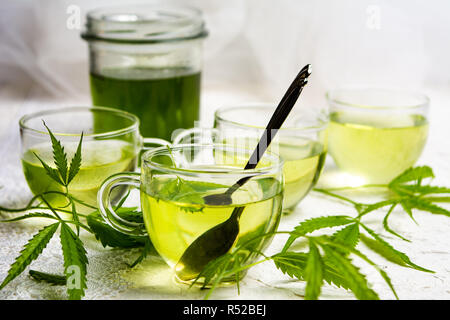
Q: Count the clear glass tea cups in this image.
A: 4